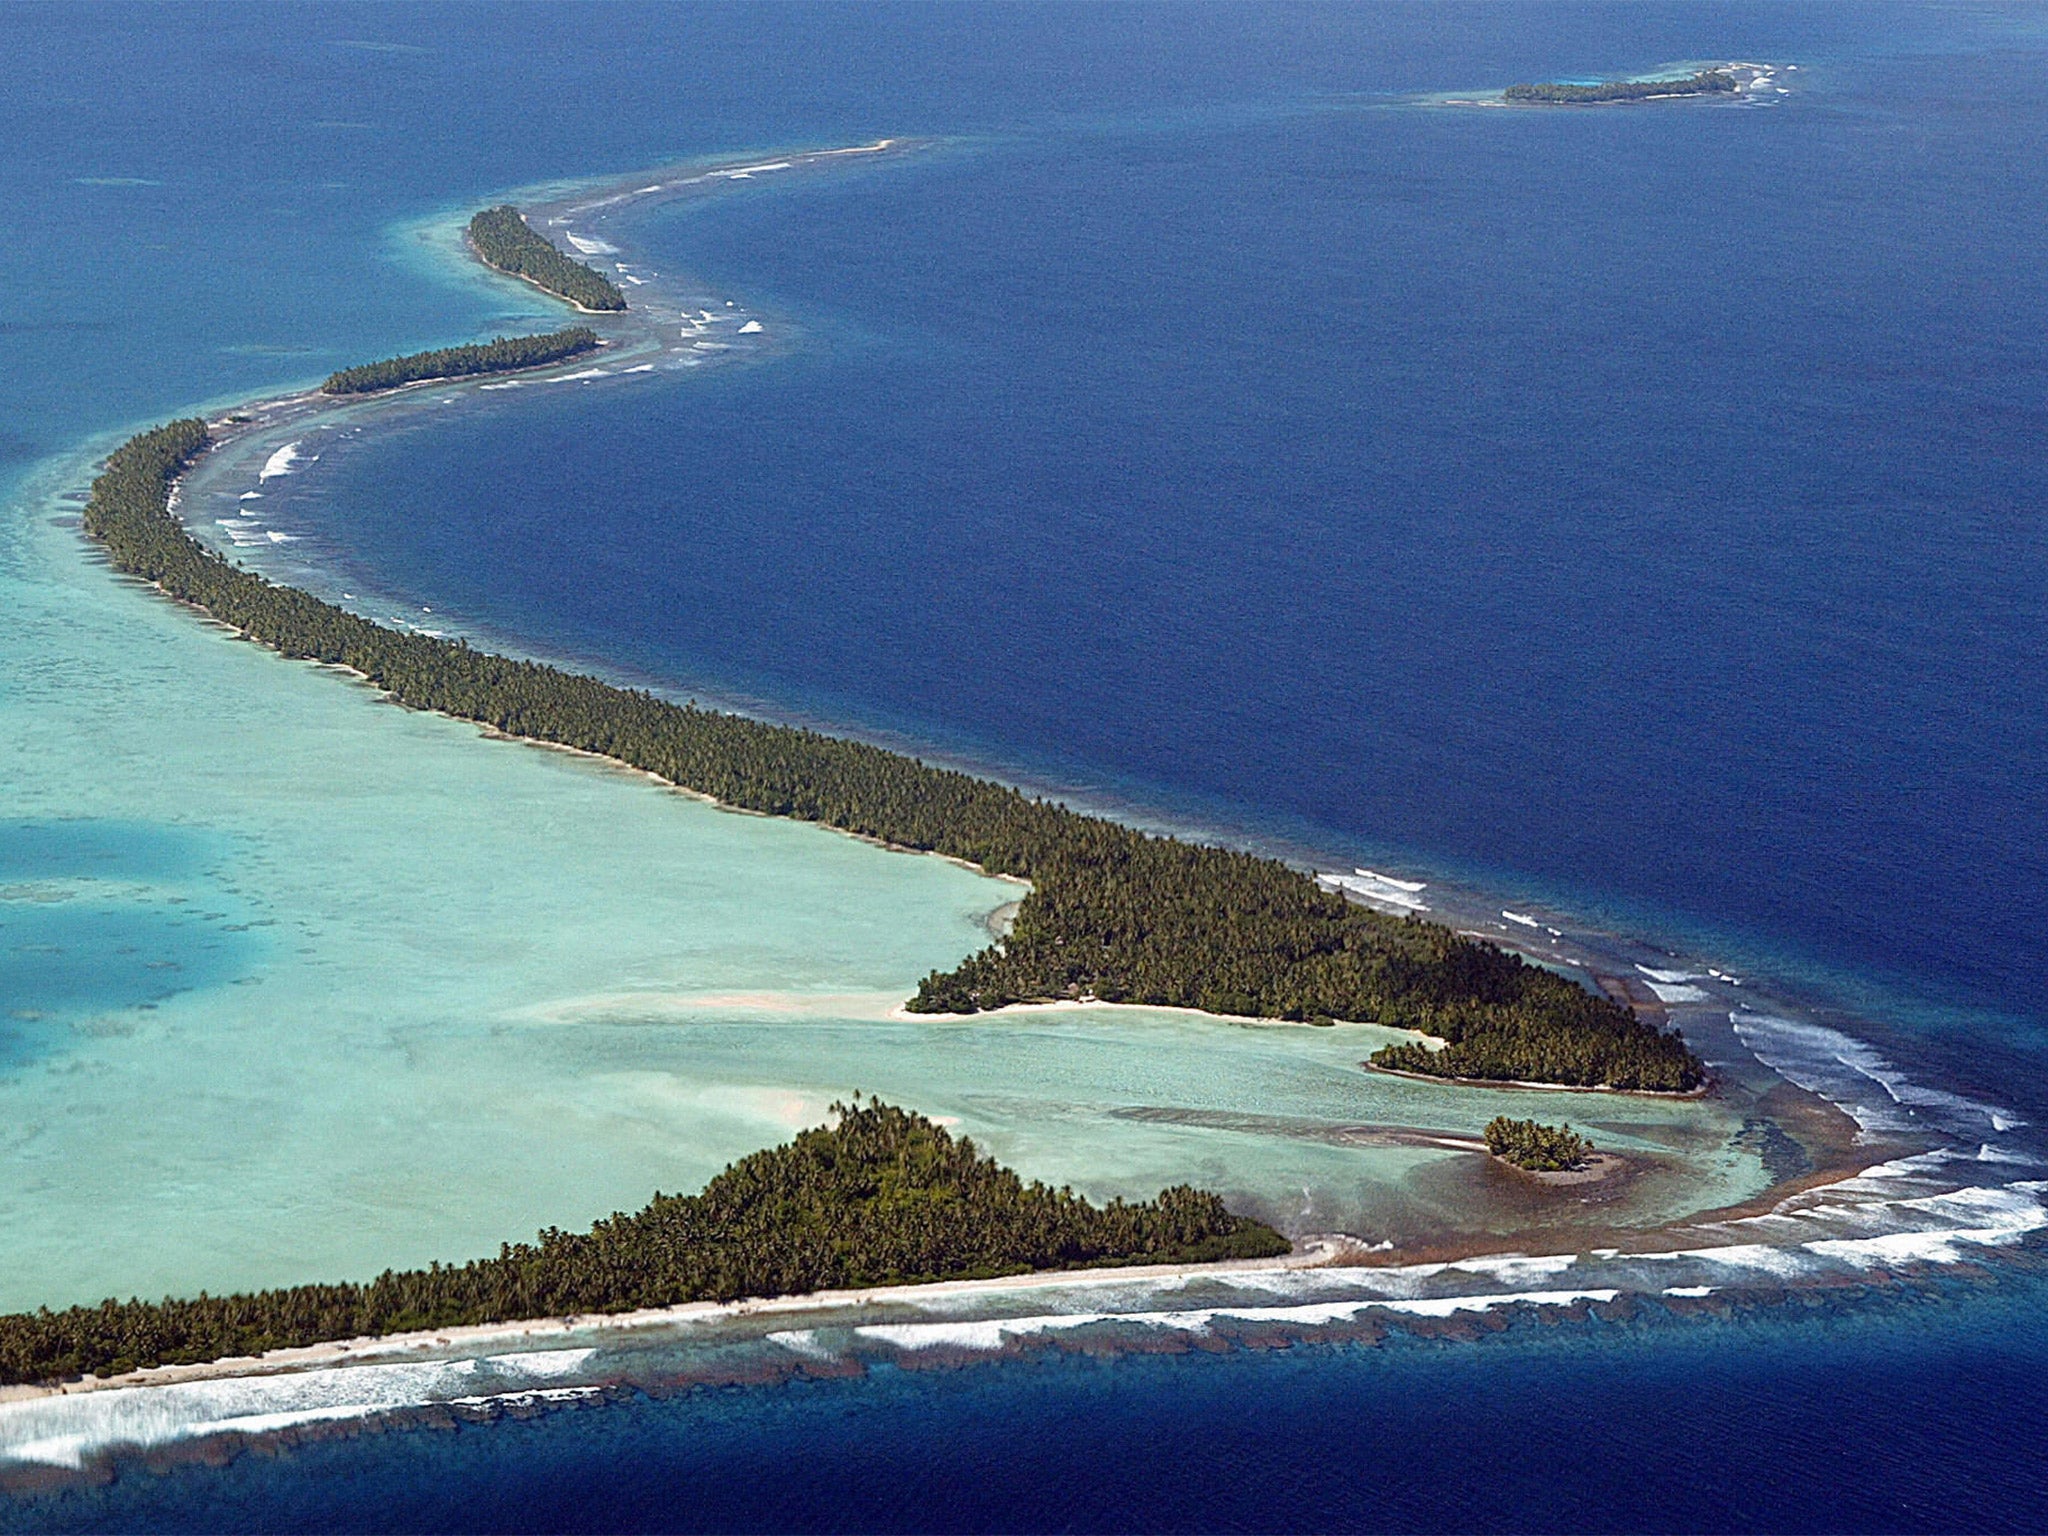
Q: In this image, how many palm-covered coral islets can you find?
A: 6